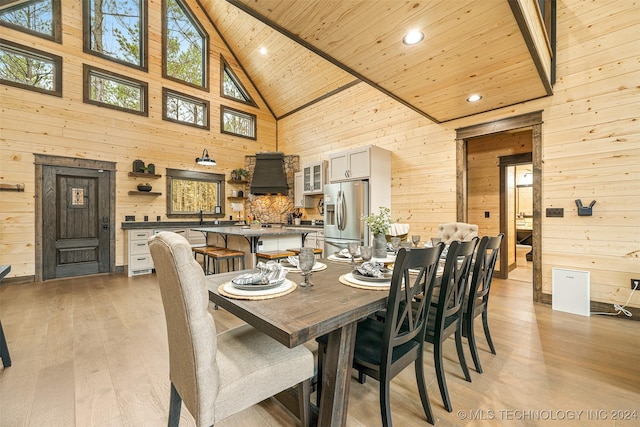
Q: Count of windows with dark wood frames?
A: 9